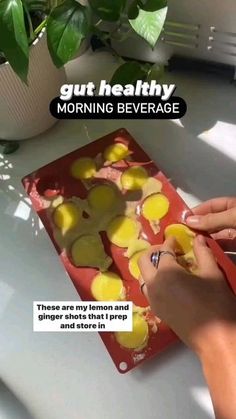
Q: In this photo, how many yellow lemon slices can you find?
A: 12